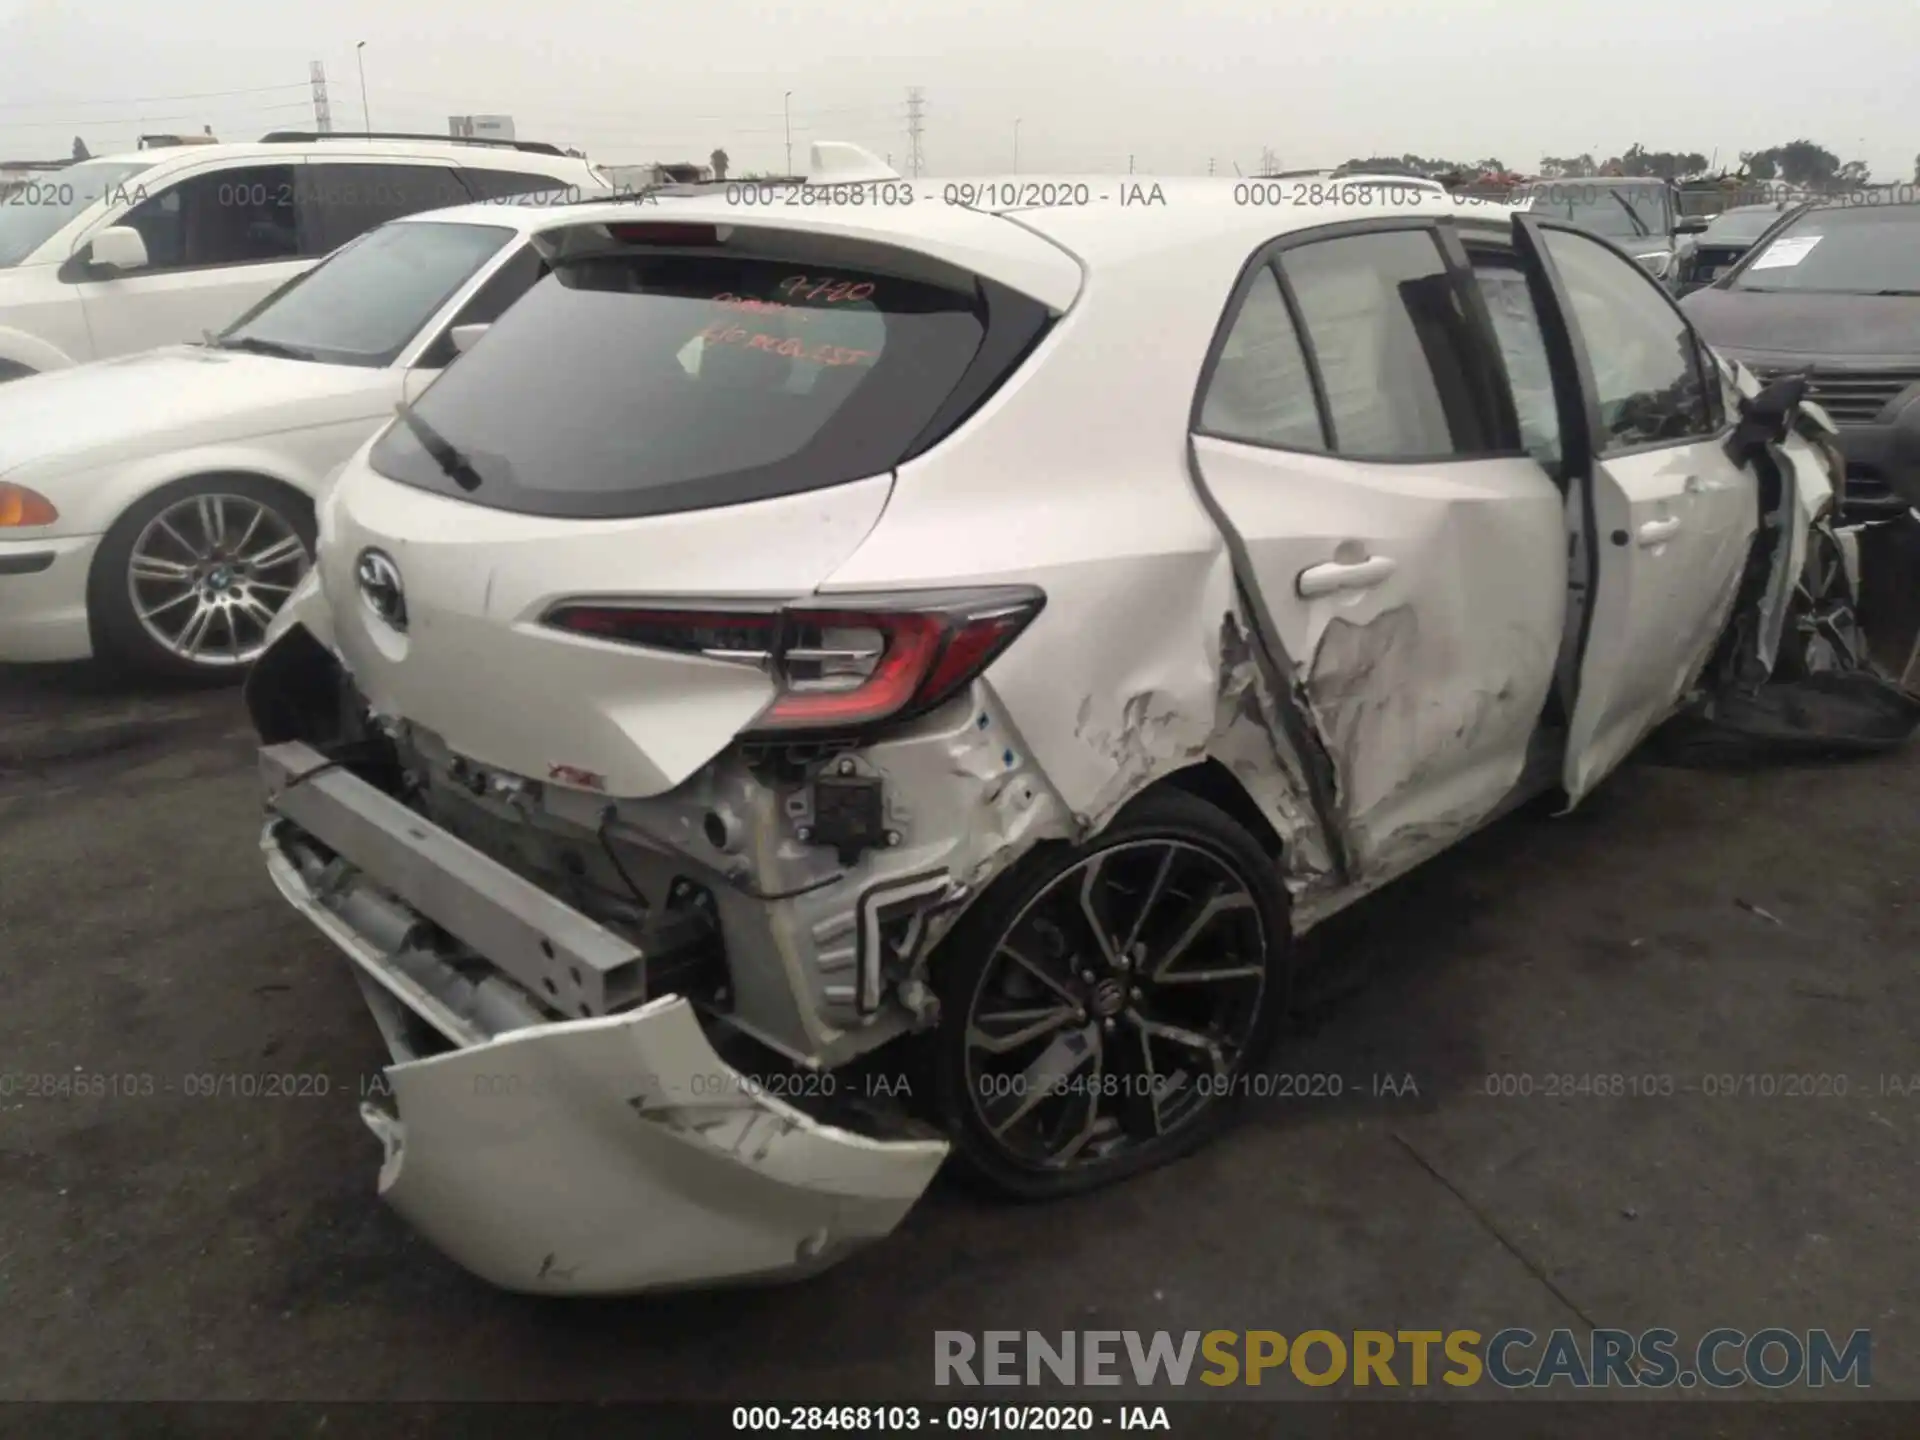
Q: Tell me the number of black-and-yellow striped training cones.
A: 0